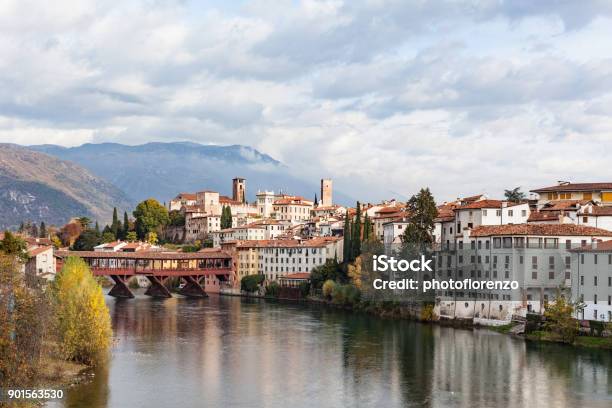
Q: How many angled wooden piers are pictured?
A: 3